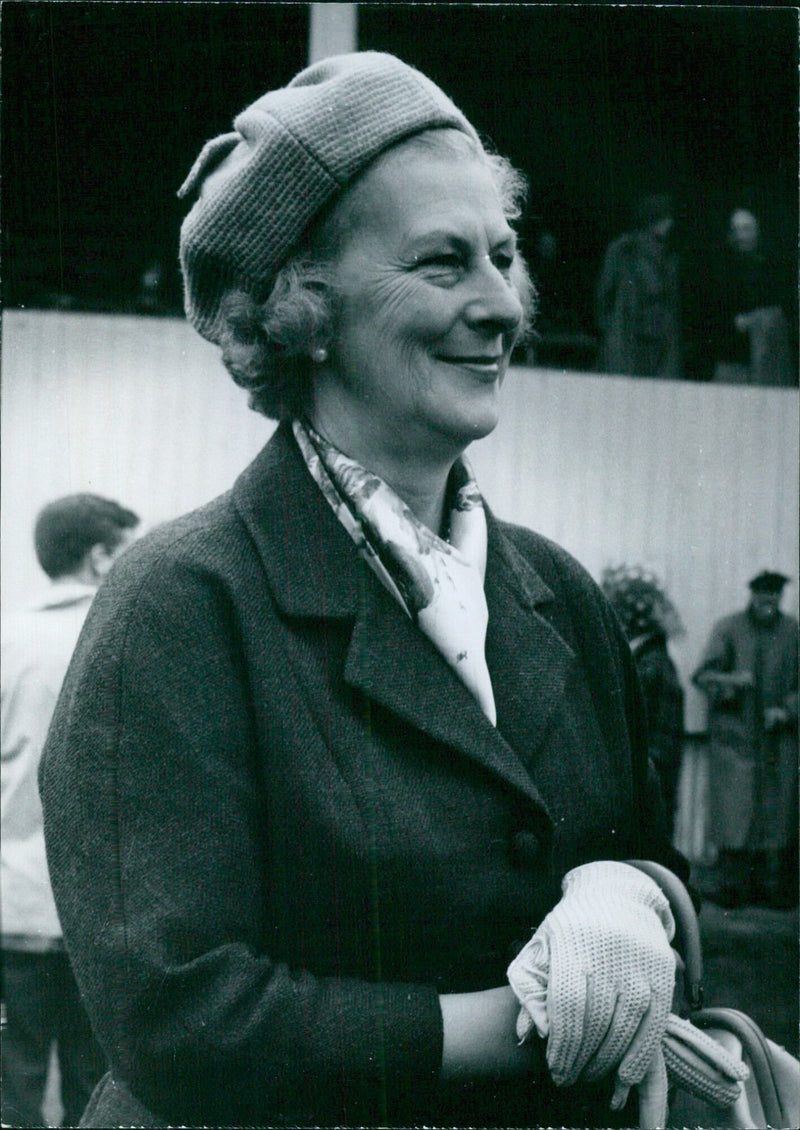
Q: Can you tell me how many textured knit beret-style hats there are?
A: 1